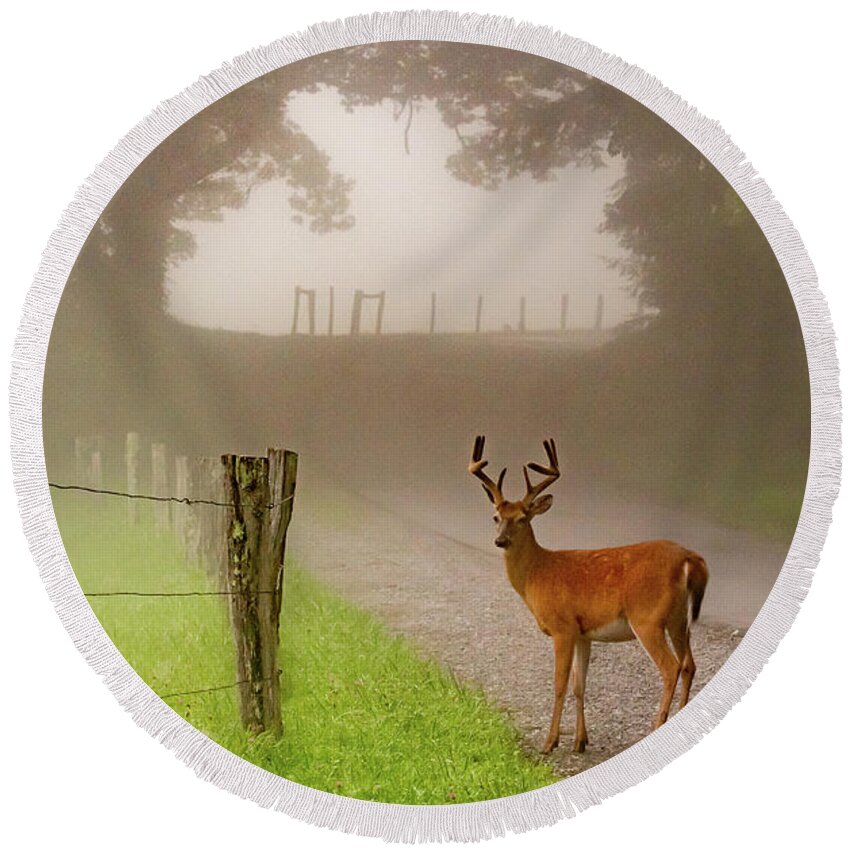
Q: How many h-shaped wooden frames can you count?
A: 2